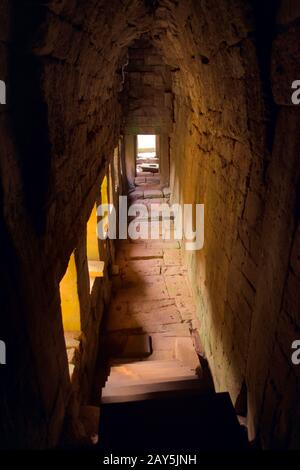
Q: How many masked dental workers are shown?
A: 0